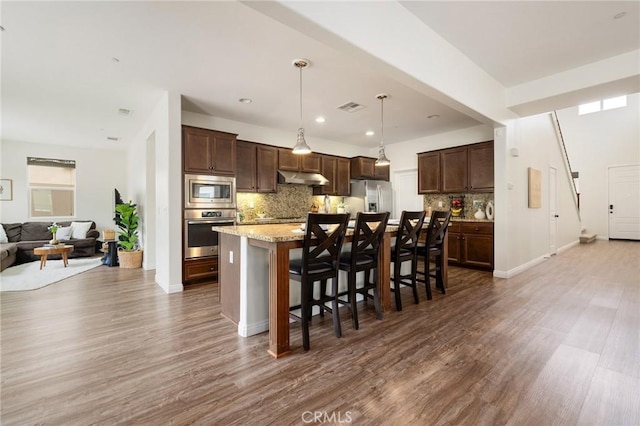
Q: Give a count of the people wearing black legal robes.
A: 0